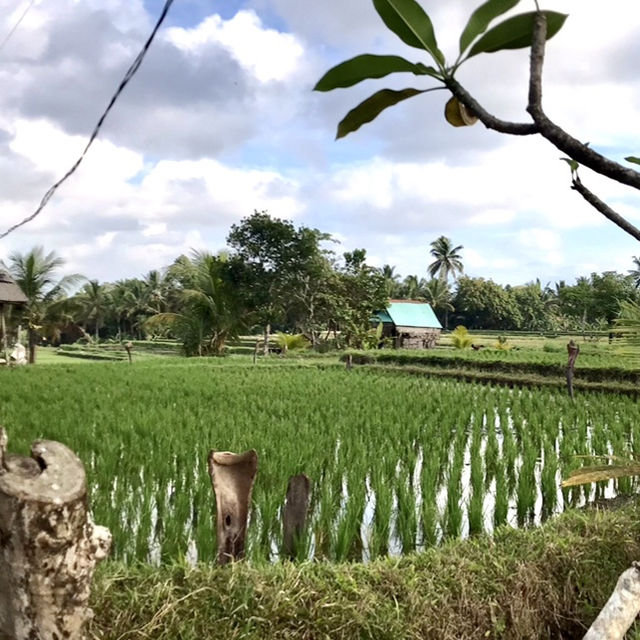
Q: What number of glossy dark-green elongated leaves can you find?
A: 5